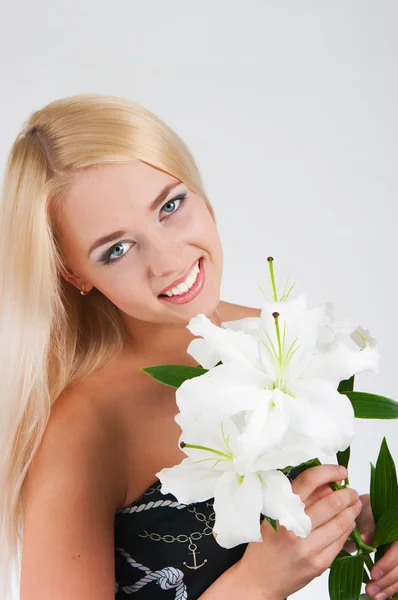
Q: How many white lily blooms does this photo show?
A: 3